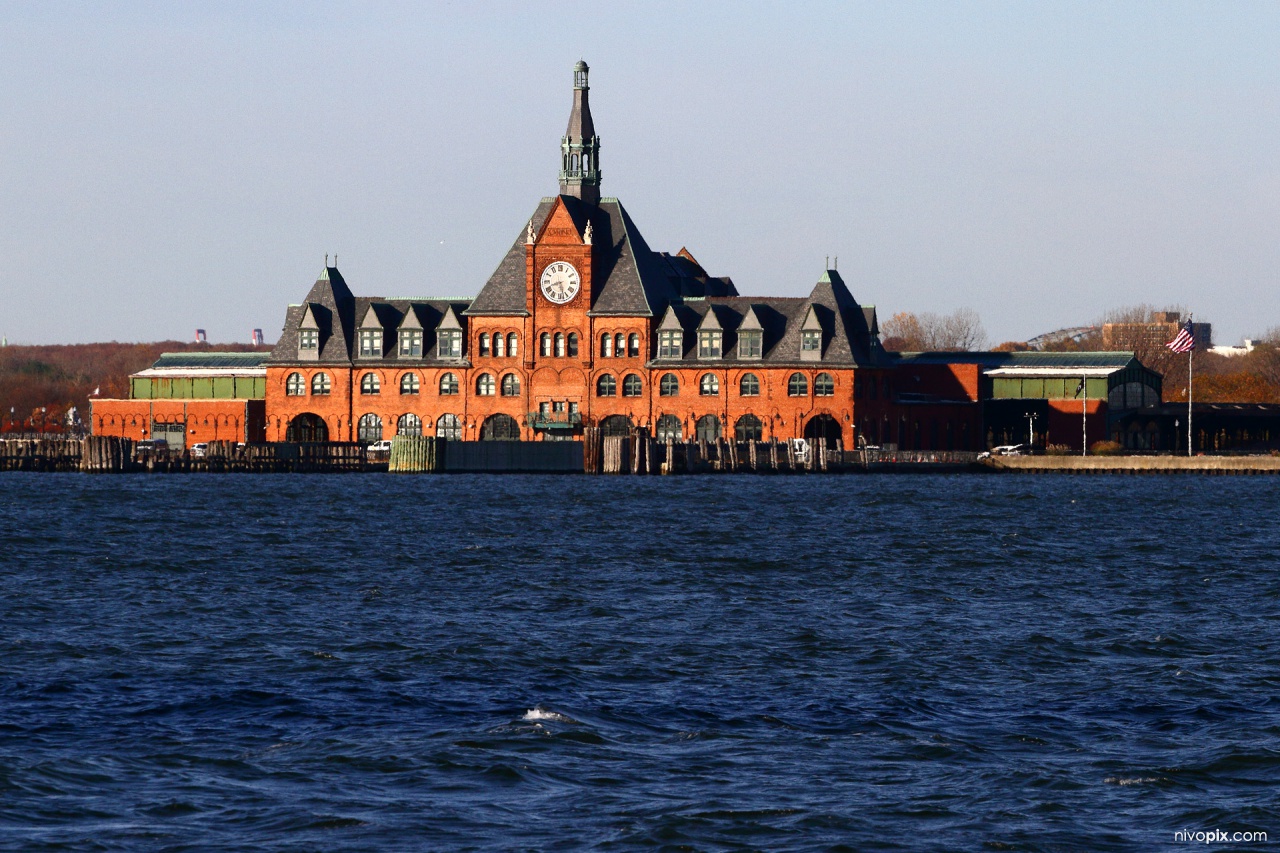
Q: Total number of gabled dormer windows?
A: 8